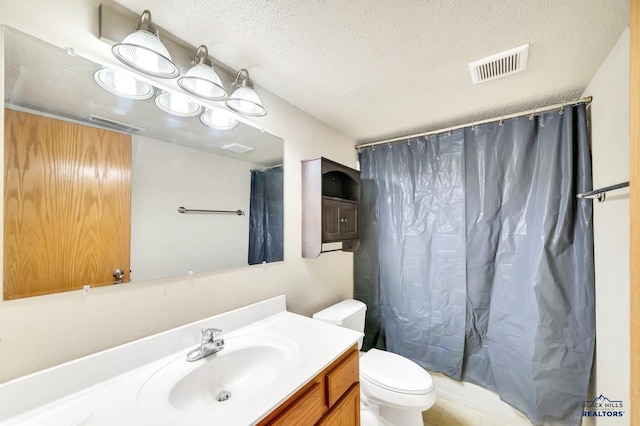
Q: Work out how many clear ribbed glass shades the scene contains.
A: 3